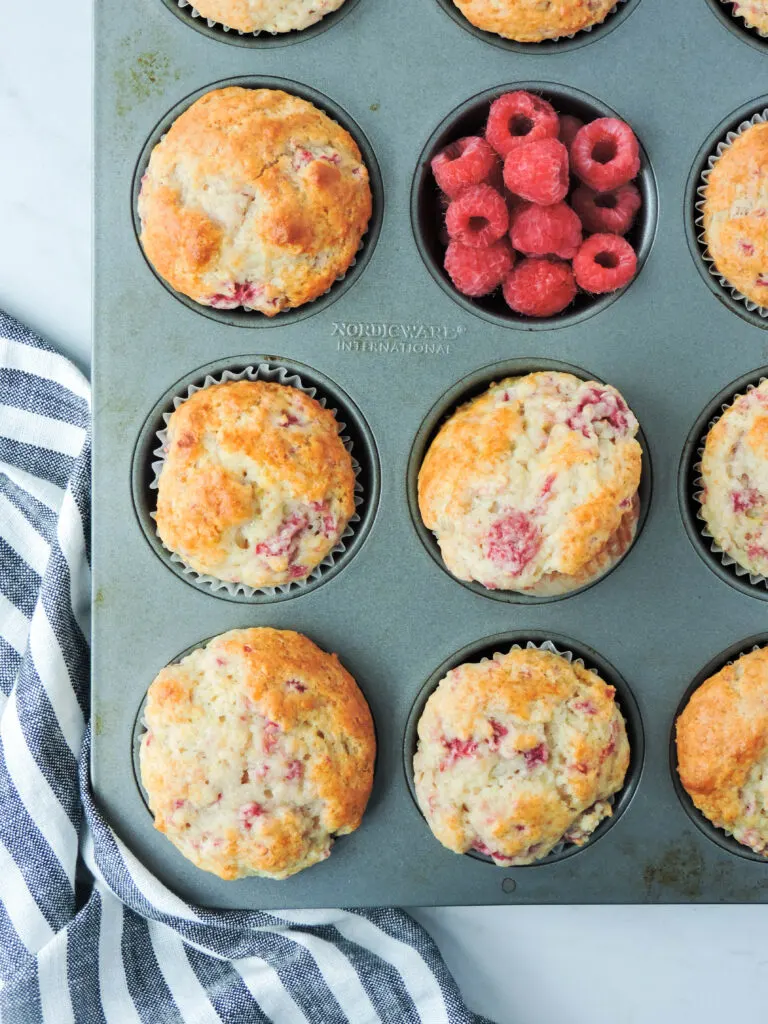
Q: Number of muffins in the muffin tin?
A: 11